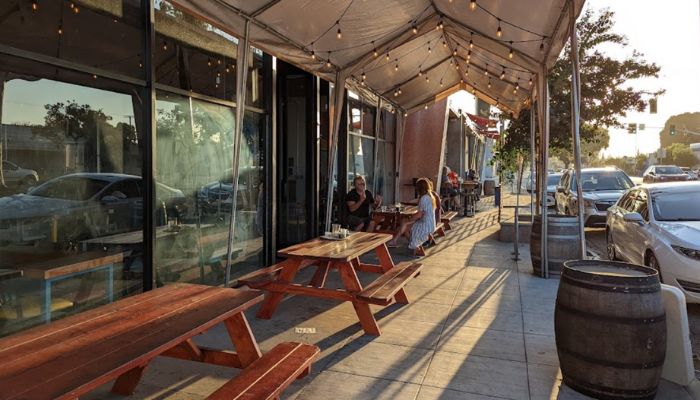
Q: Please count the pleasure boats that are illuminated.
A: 0